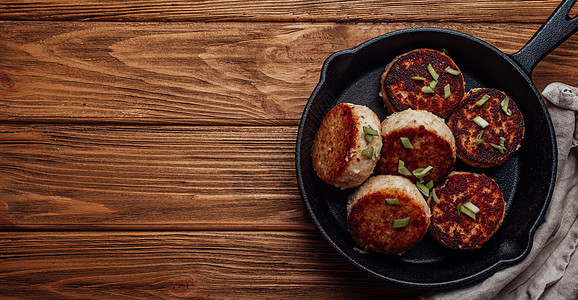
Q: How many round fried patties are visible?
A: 6